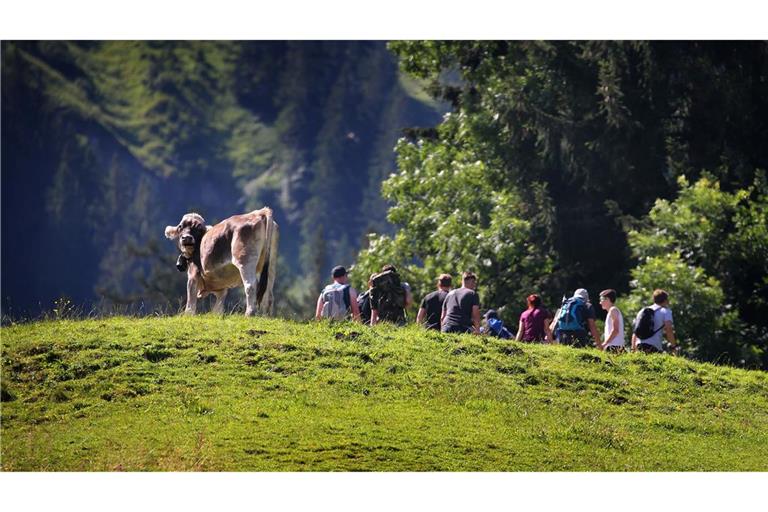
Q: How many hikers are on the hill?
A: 10